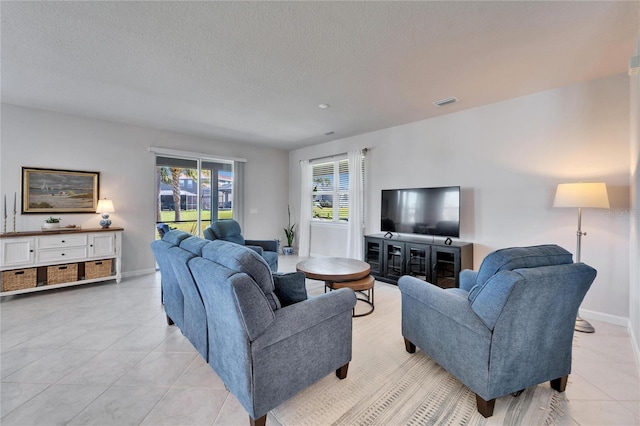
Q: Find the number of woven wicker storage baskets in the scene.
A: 3